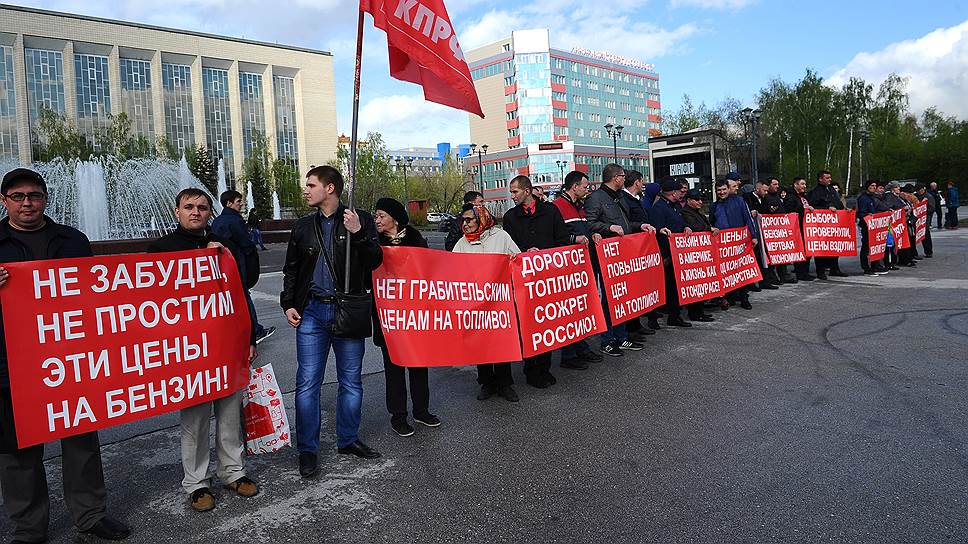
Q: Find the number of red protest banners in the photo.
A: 11